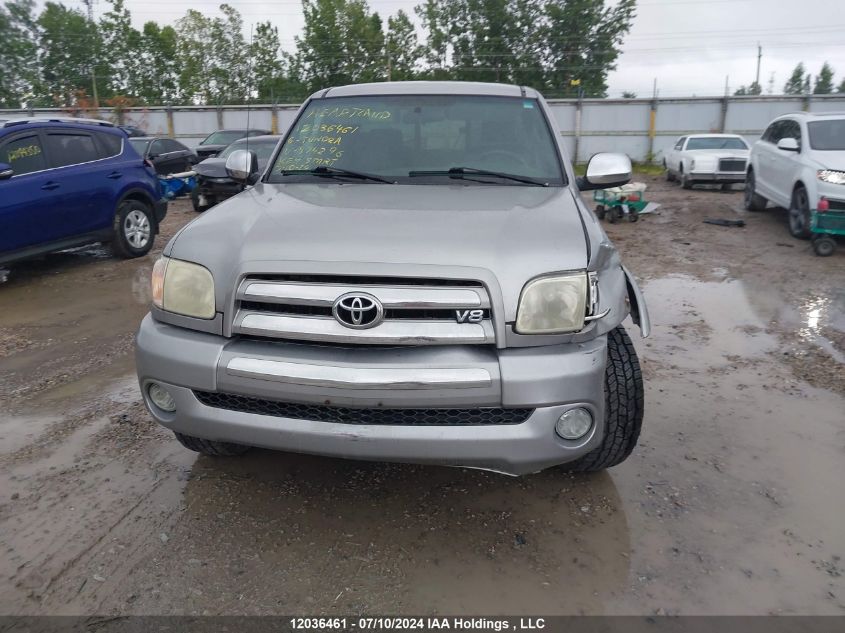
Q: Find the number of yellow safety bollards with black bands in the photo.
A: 0